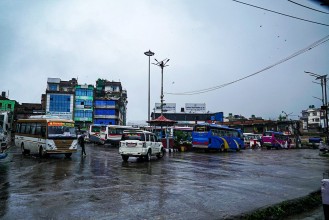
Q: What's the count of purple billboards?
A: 0